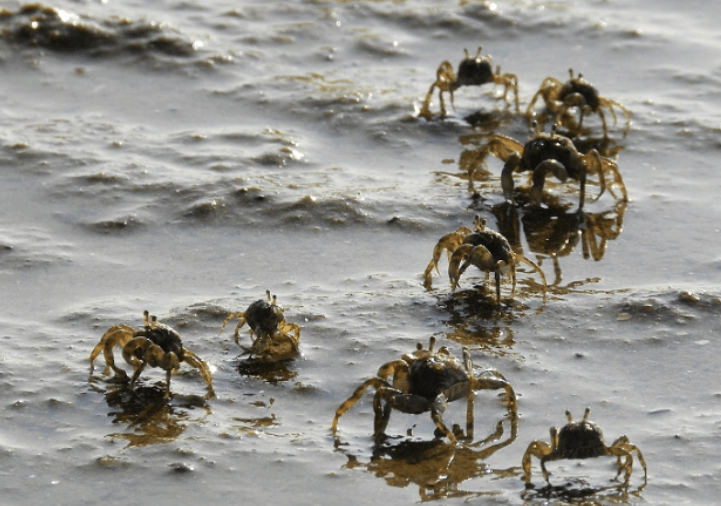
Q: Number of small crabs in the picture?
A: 8